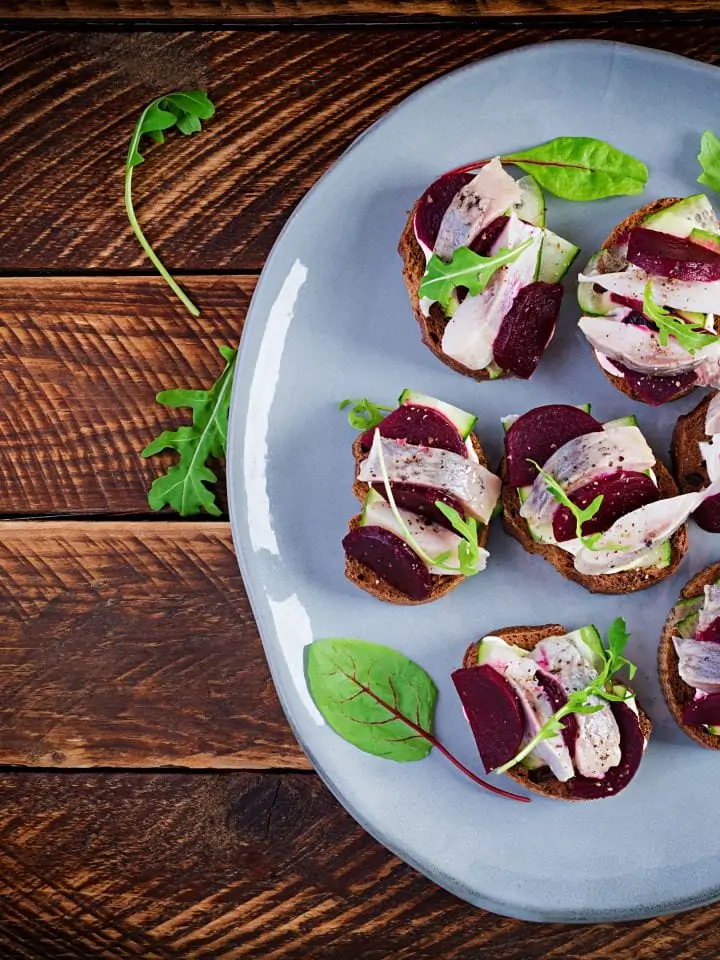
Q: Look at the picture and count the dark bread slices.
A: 7